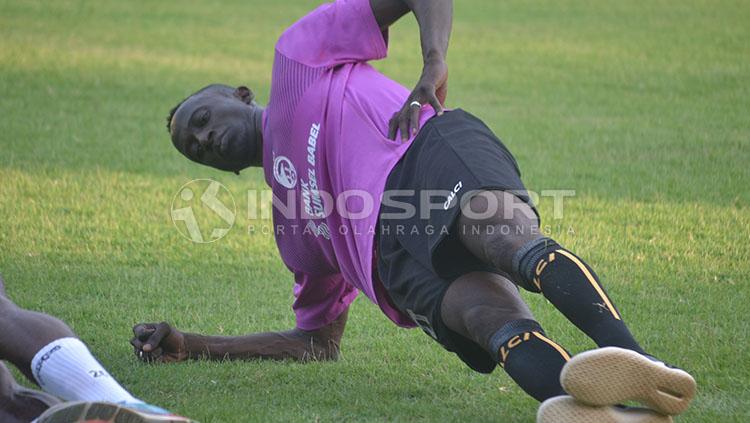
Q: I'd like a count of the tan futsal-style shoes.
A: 2